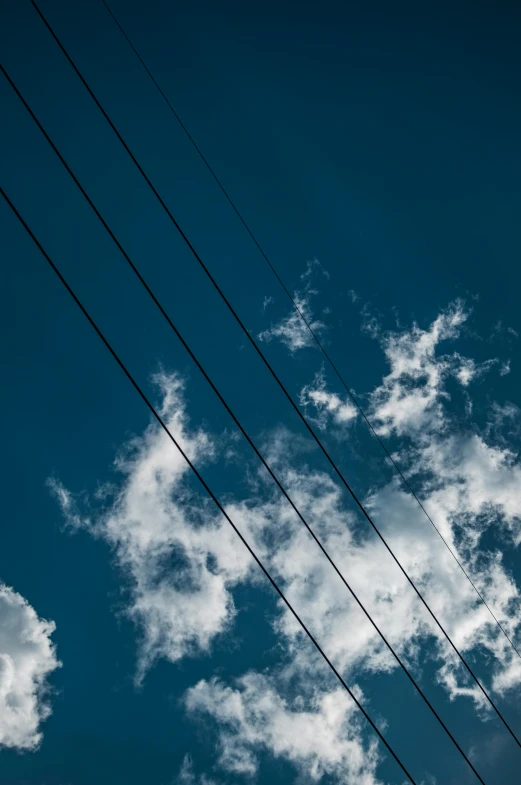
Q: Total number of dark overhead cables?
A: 4